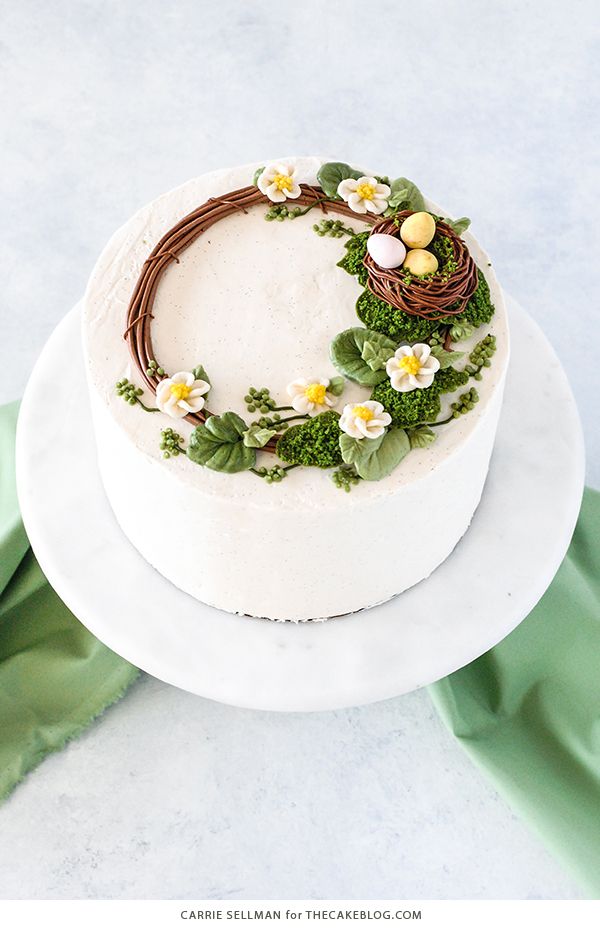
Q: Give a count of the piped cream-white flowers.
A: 6